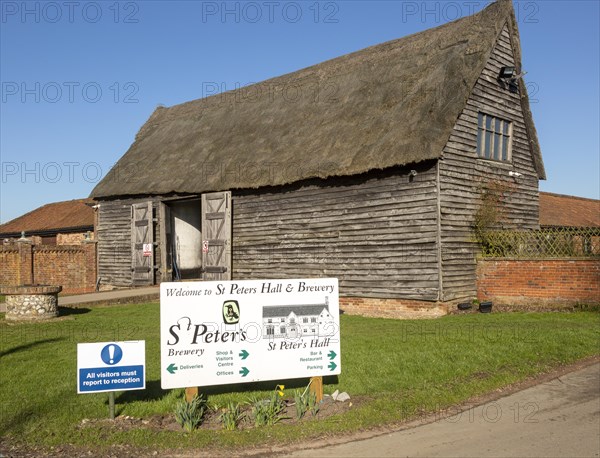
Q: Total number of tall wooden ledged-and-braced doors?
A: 2